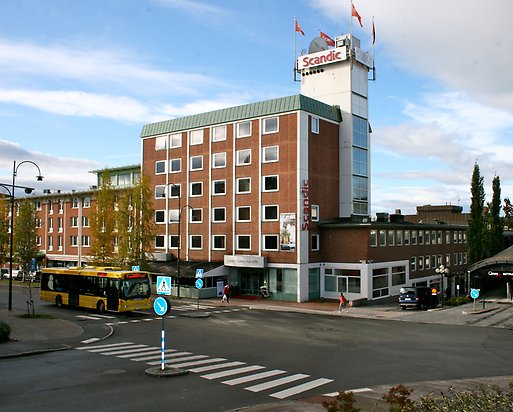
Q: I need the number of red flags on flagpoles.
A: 4